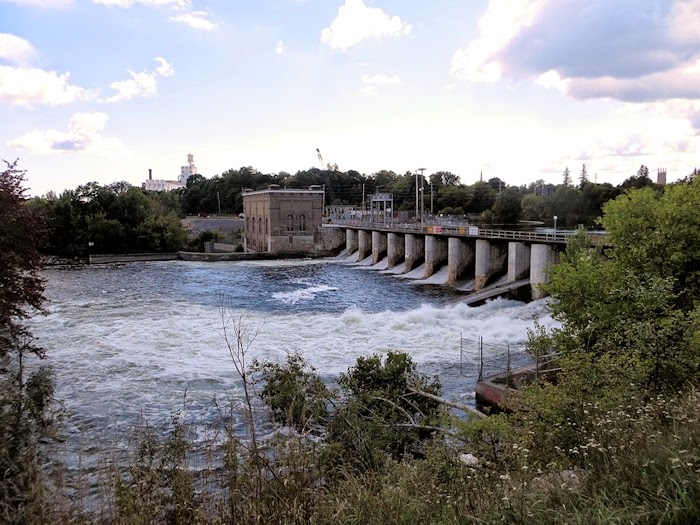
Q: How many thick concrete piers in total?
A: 10